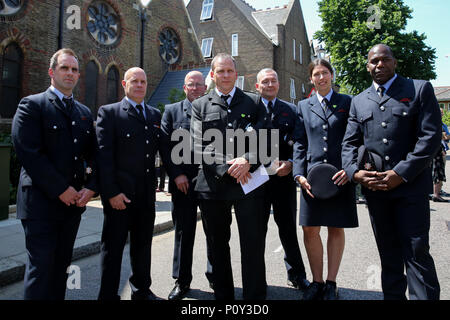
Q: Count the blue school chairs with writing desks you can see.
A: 0